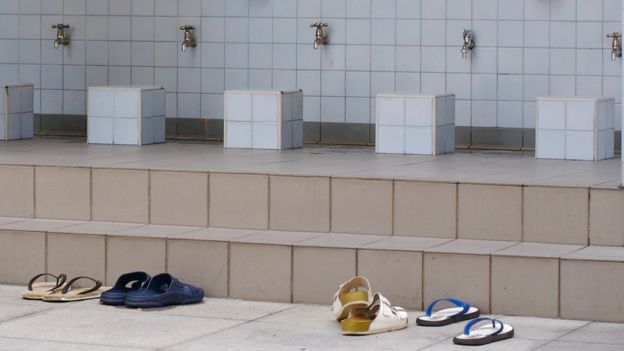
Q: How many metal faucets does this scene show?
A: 5